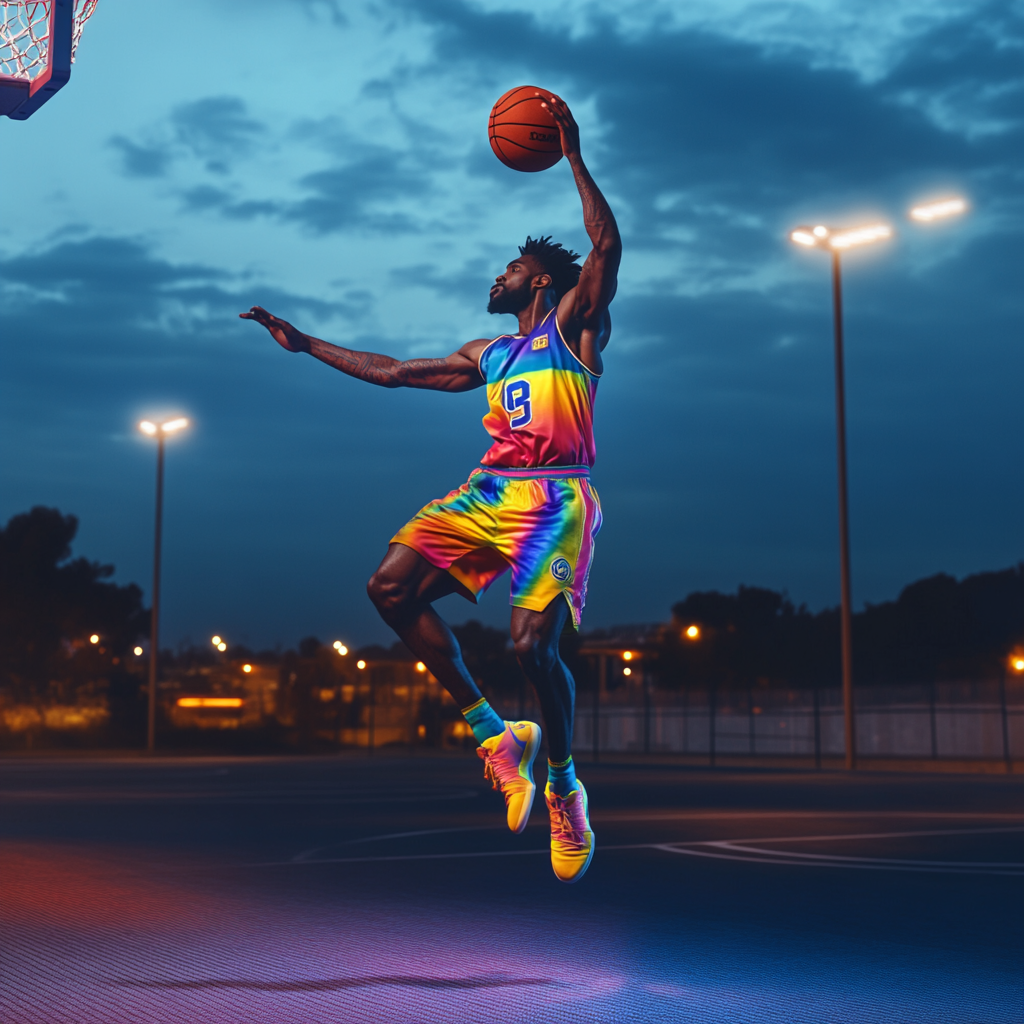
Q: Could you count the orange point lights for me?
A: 13